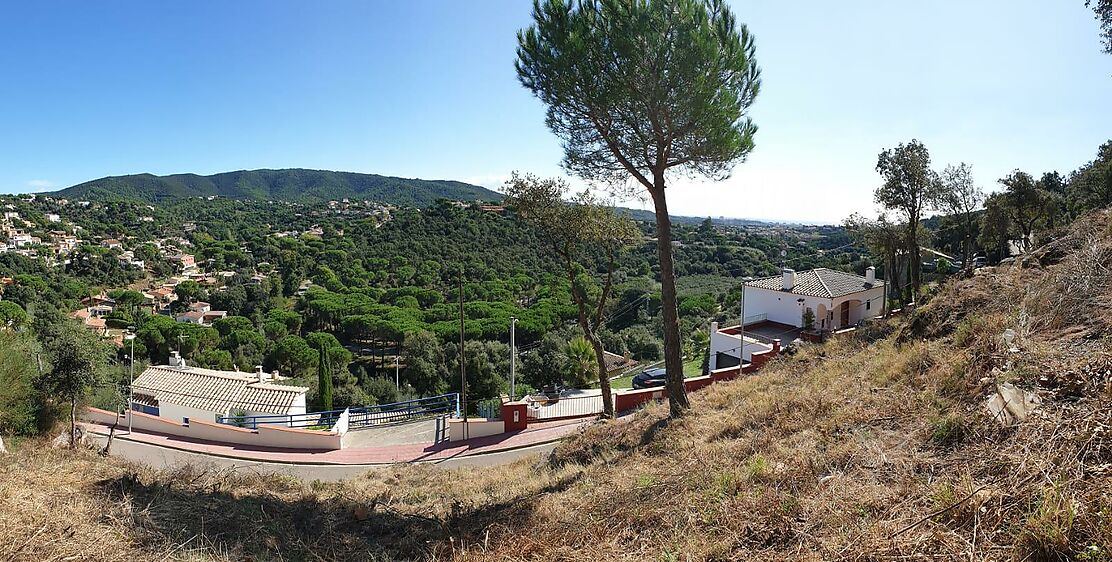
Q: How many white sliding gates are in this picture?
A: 1